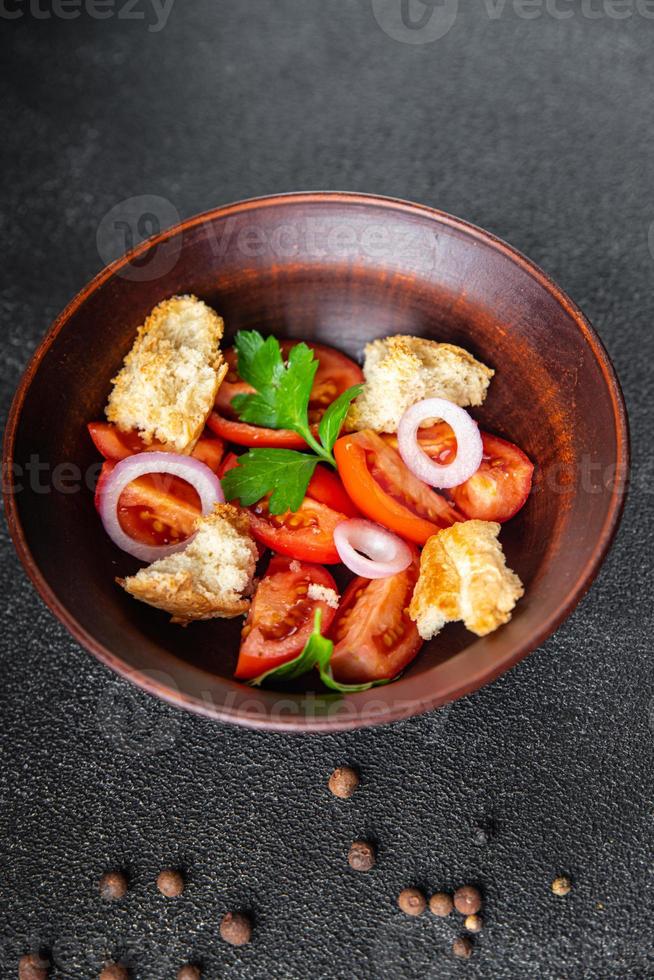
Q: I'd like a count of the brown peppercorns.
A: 12